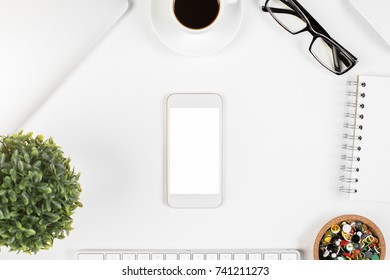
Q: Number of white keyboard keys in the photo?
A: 14